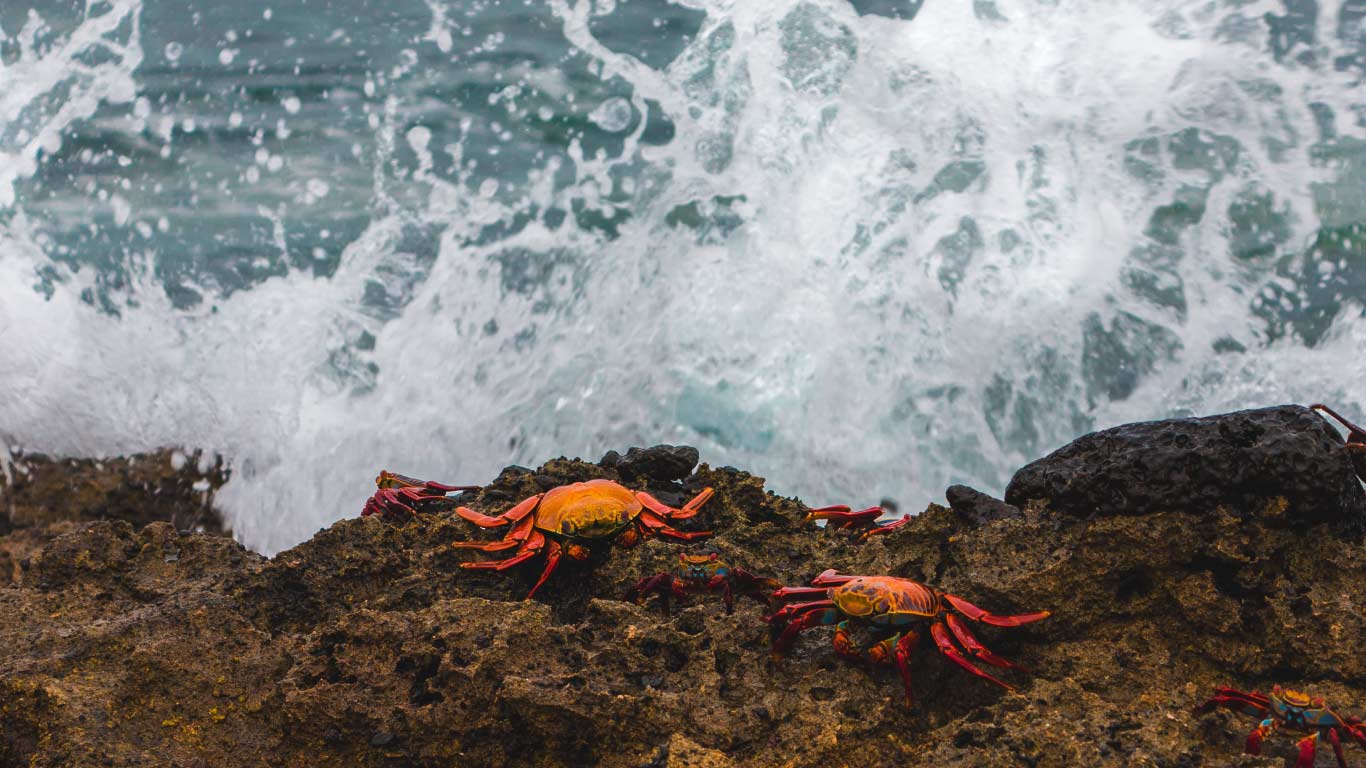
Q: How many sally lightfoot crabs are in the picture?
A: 7